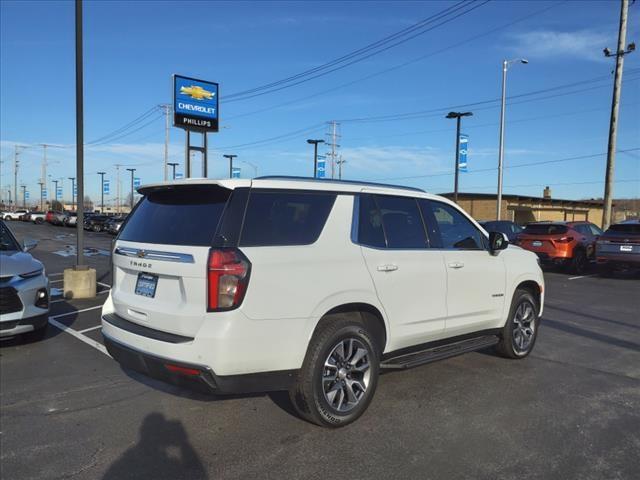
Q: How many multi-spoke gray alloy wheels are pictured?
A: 2